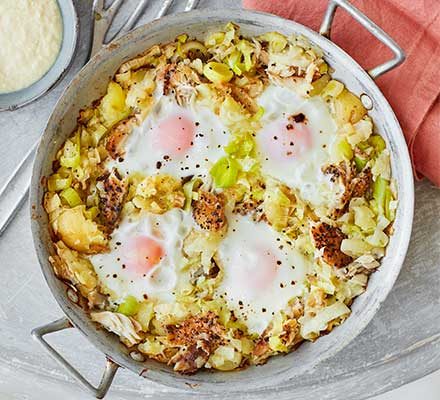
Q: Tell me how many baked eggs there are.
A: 4